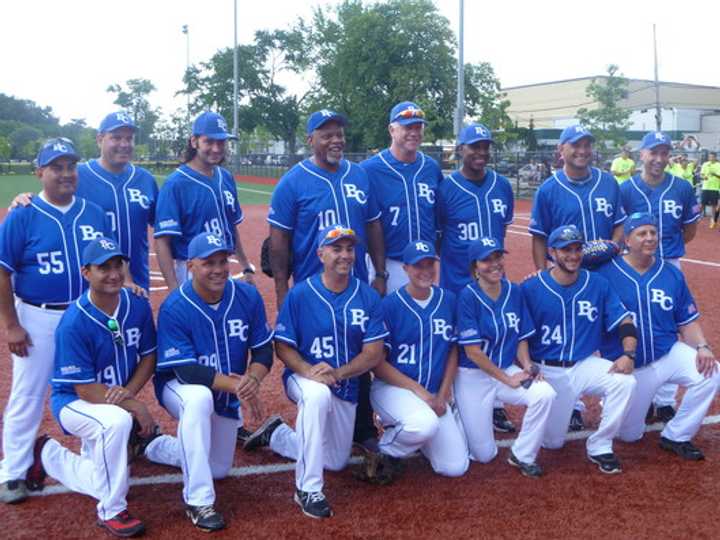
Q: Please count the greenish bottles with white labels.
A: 0